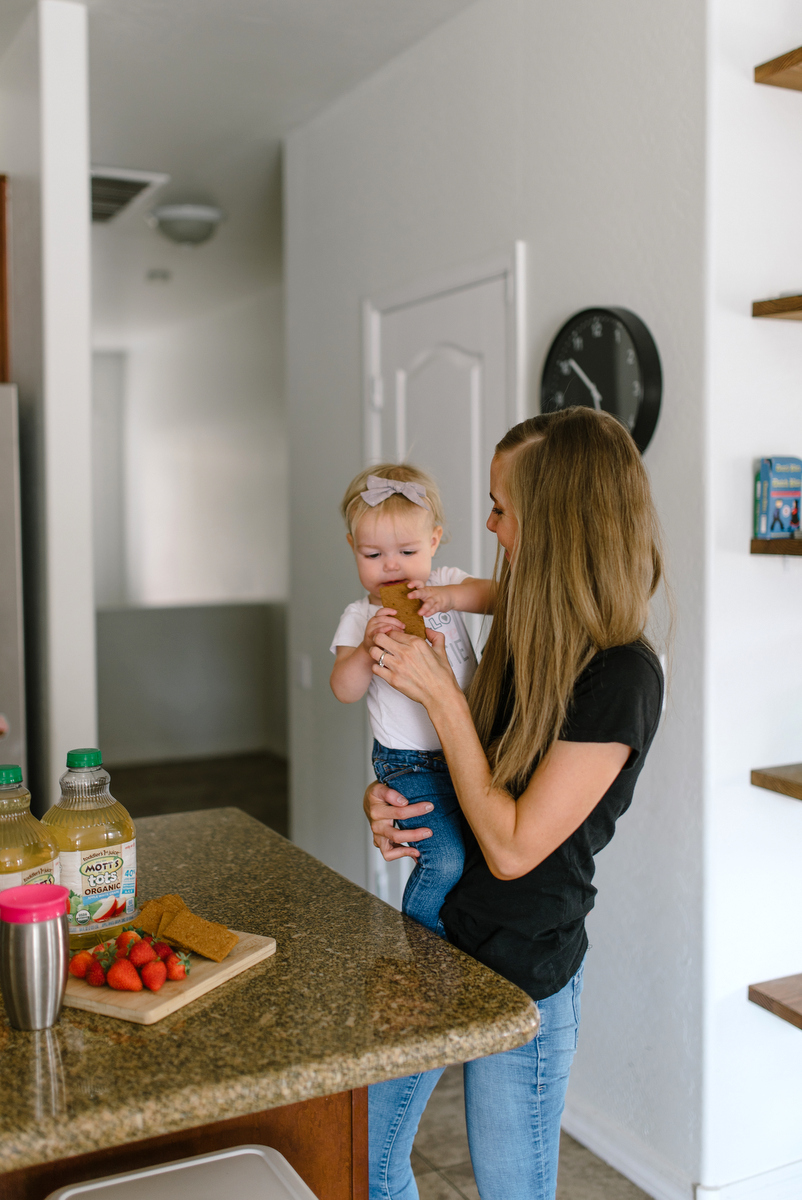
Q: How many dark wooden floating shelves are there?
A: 5